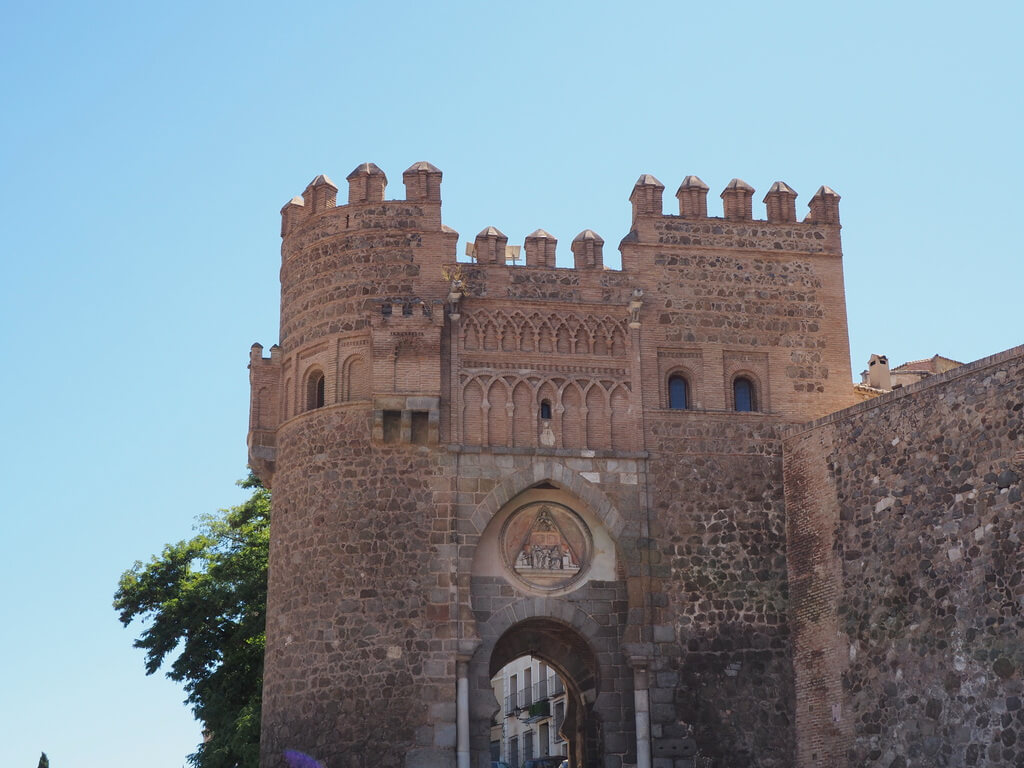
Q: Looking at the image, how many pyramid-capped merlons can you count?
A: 12